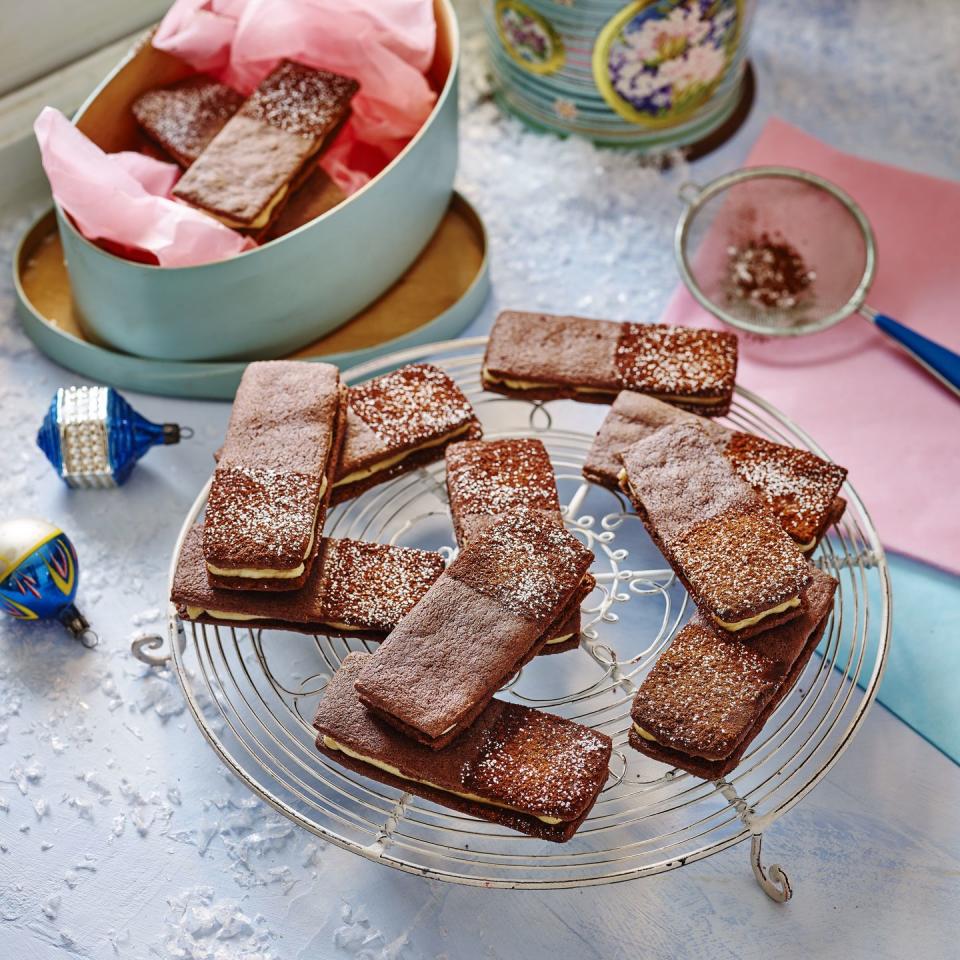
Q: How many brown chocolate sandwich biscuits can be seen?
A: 12